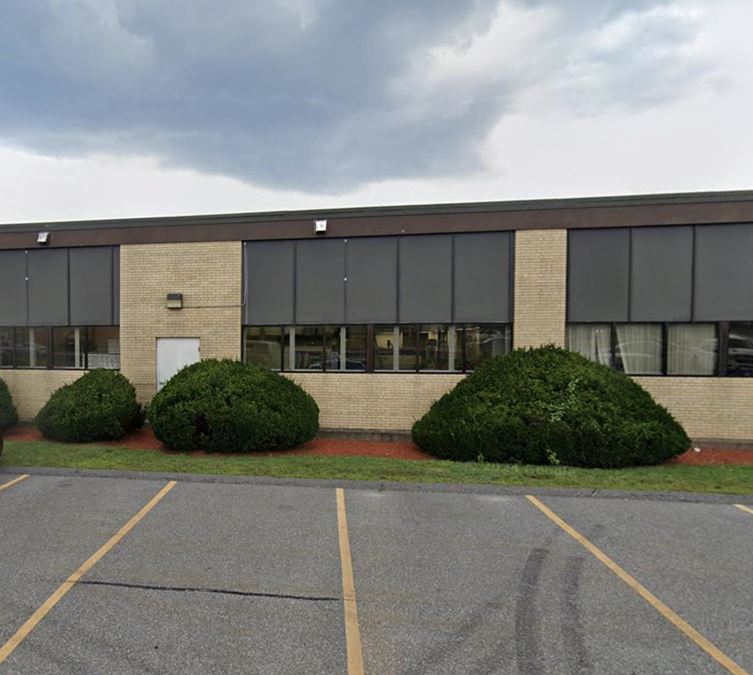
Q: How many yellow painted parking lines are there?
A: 5